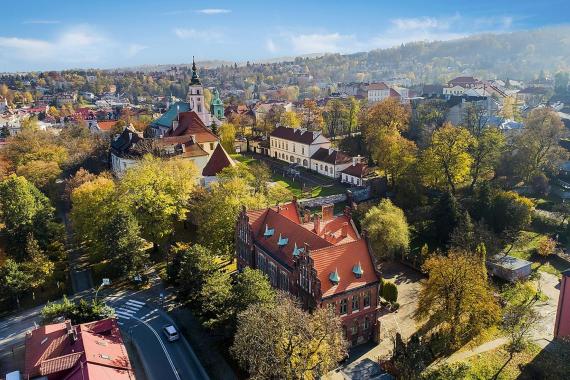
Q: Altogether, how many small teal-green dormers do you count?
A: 5